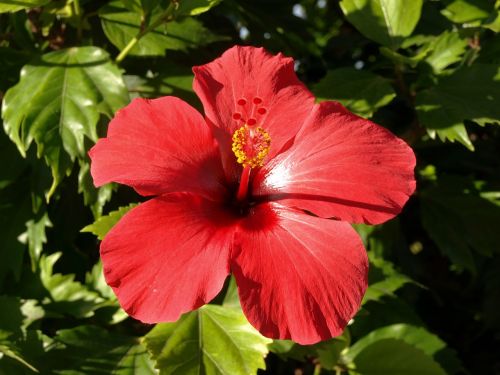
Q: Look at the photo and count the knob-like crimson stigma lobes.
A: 5